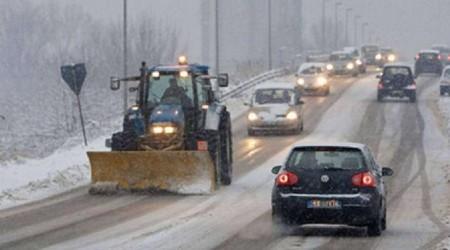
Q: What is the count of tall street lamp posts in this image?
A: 8